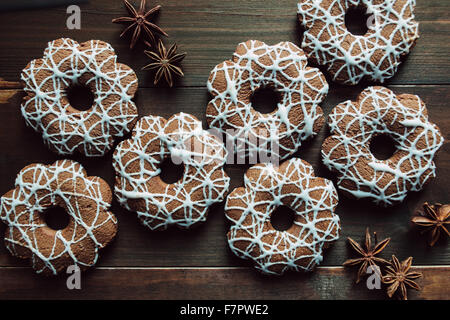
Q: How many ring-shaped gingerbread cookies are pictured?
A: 7